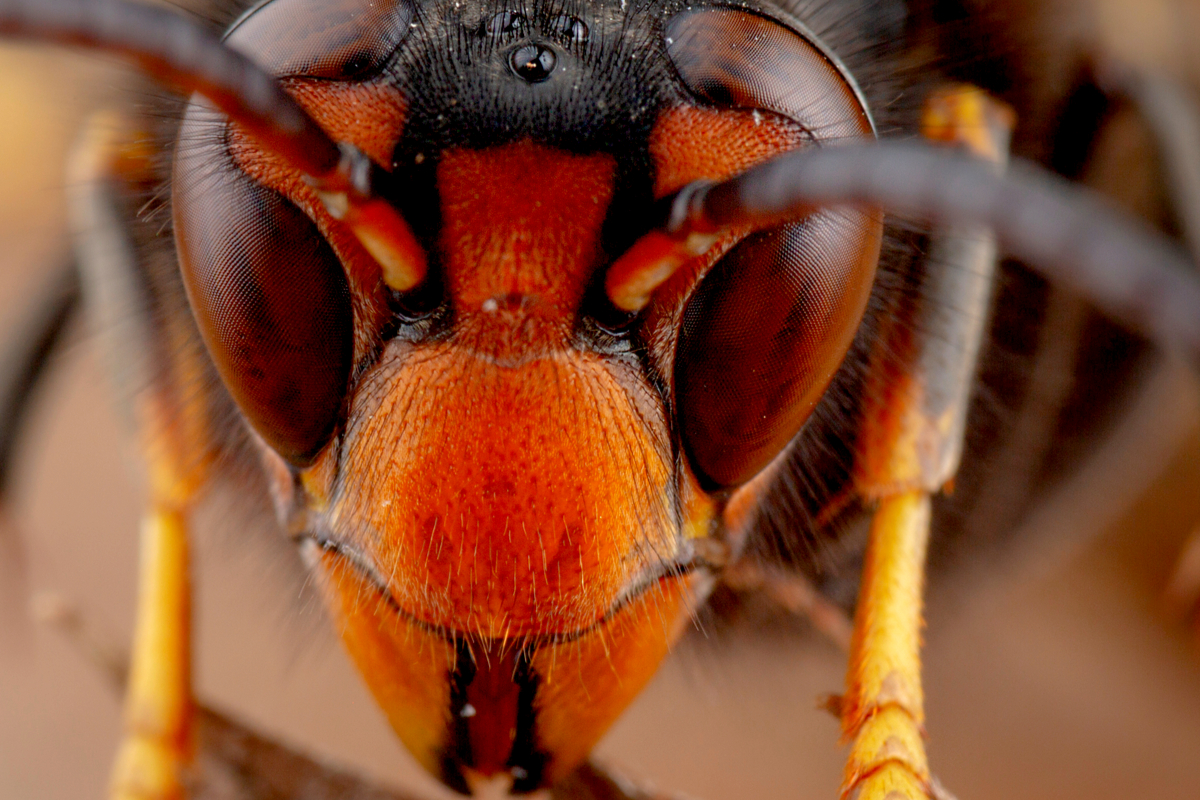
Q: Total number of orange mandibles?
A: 2